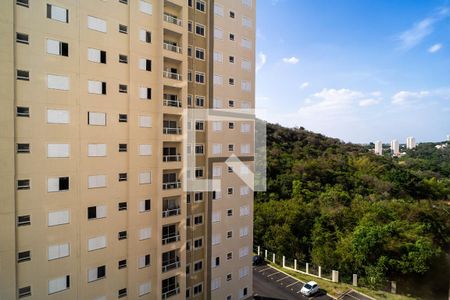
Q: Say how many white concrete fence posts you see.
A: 10